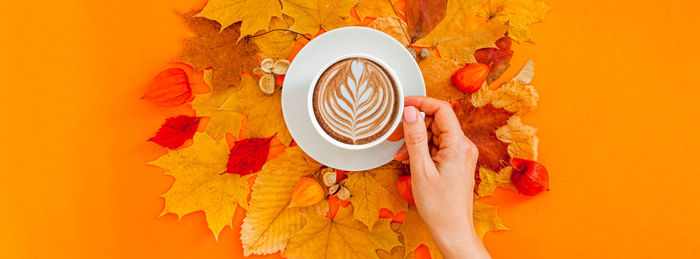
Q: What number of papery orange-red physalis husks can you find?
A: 5